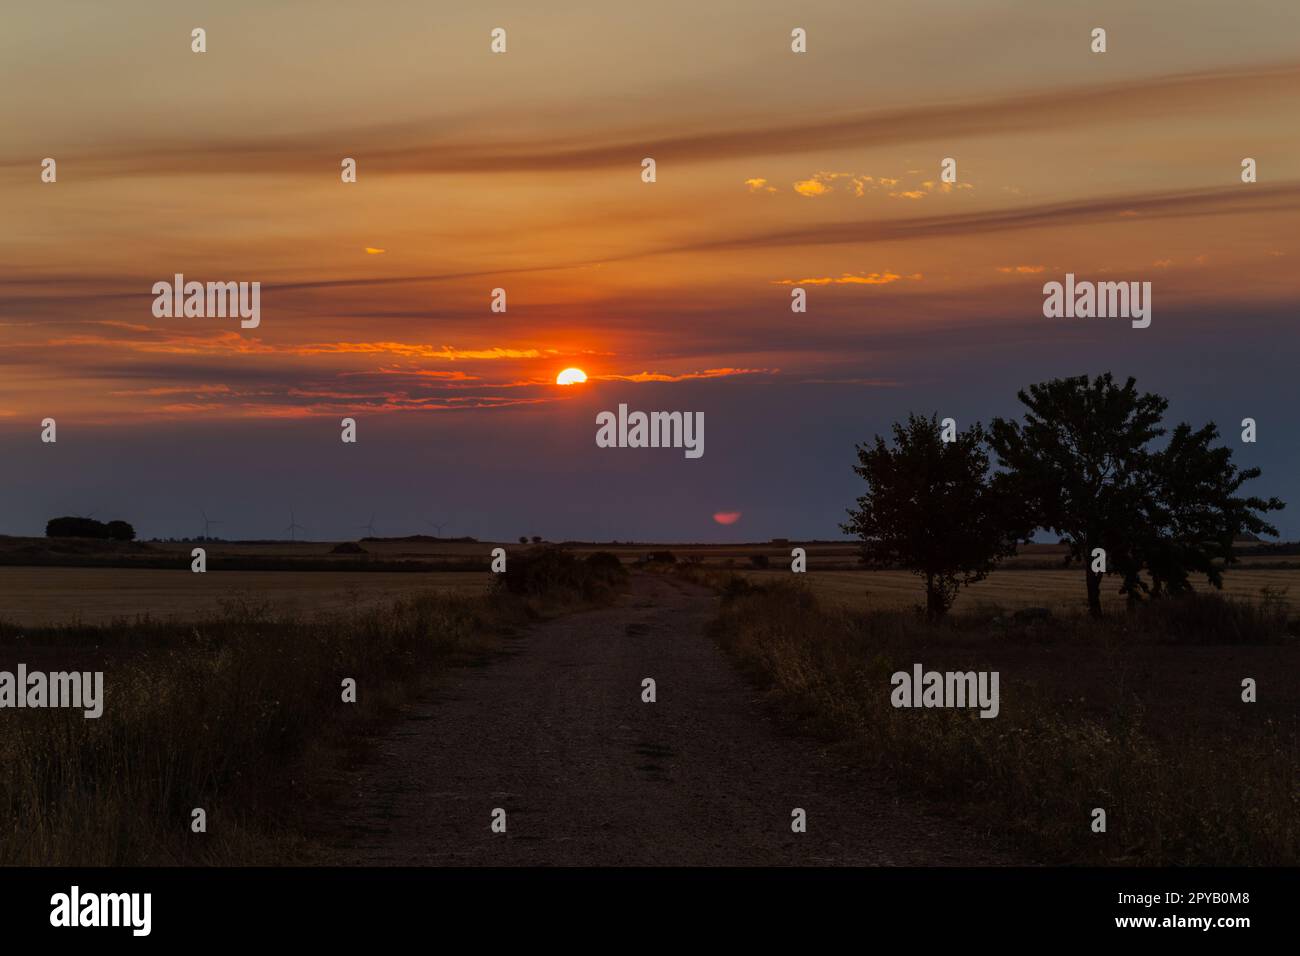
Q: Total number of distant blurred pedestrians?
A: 0